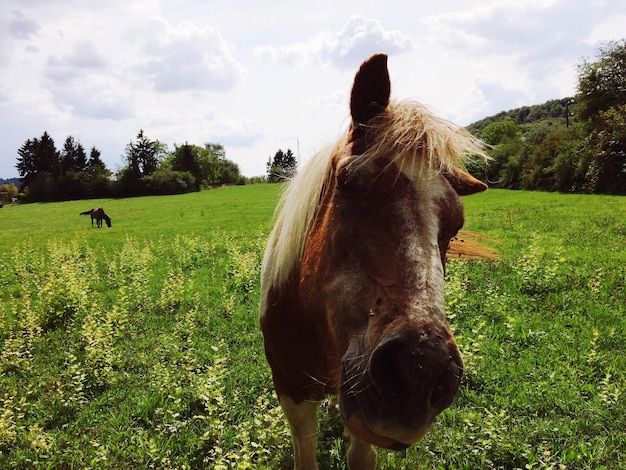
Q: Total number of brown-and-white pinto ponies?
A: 1